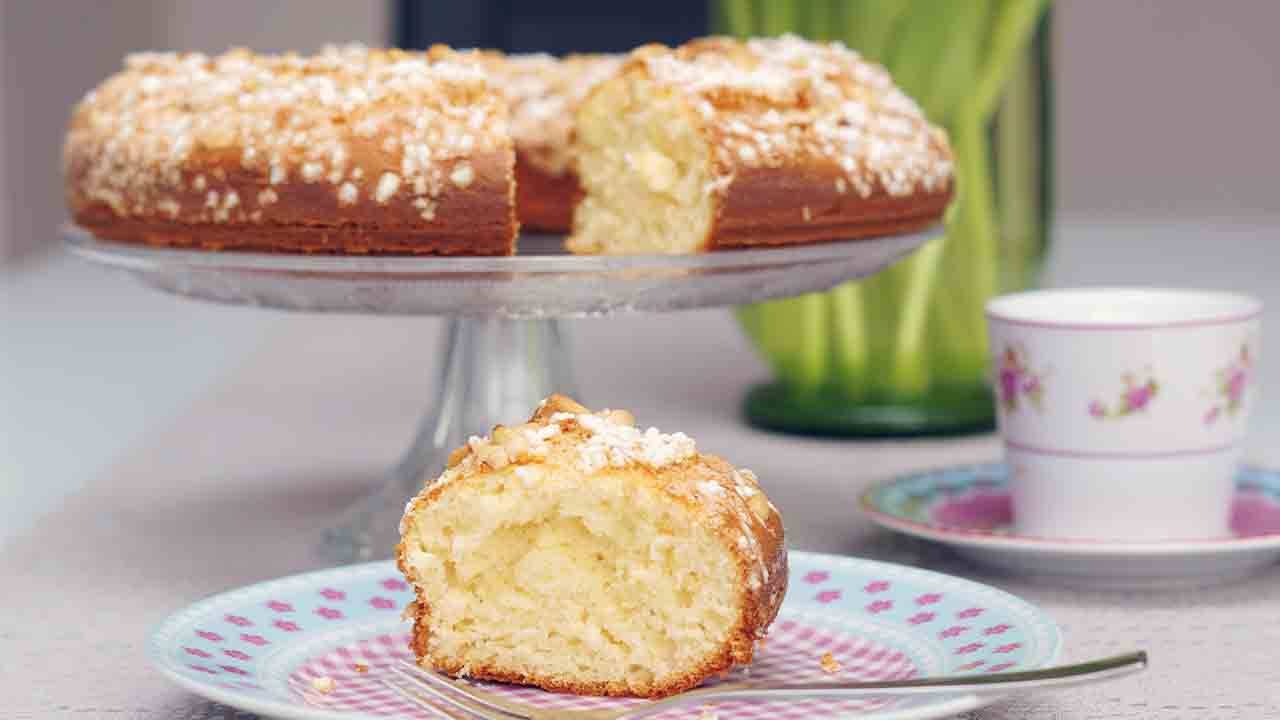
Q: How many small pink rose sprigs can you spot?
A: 3